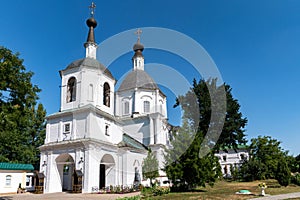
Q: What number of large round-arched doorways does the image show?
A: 2